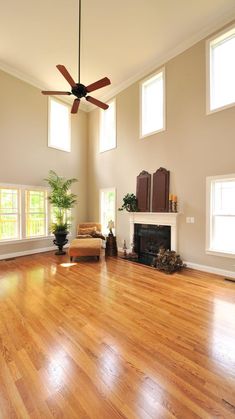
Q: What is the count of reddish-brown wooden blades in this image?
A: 5